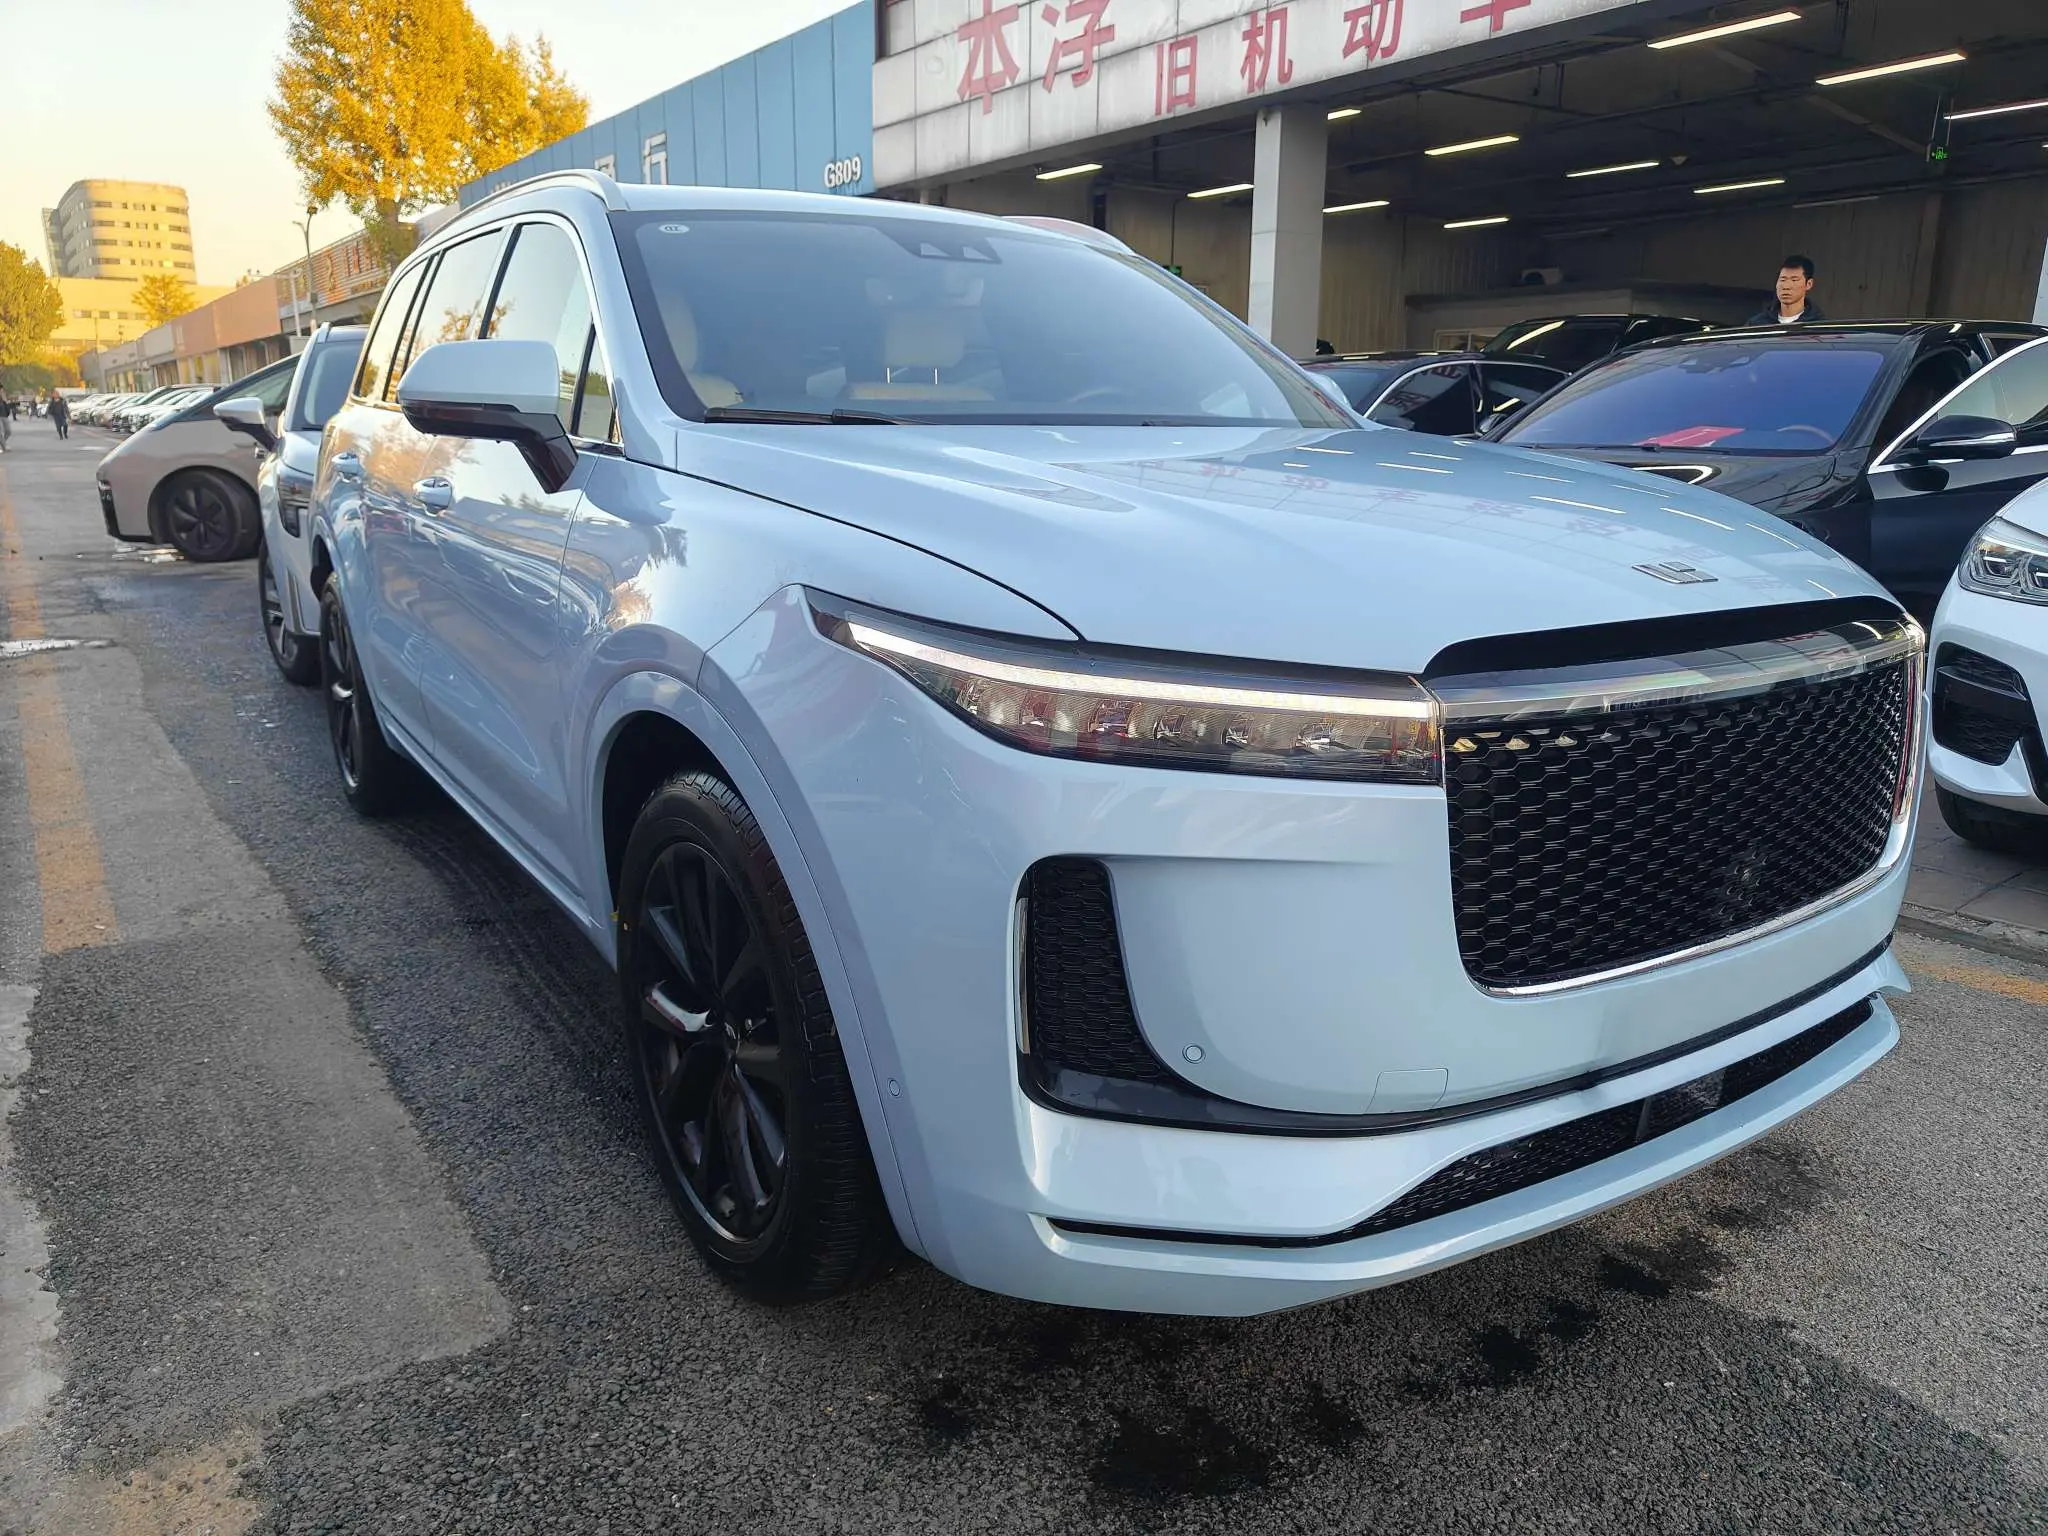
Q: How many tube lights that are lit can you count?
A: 11